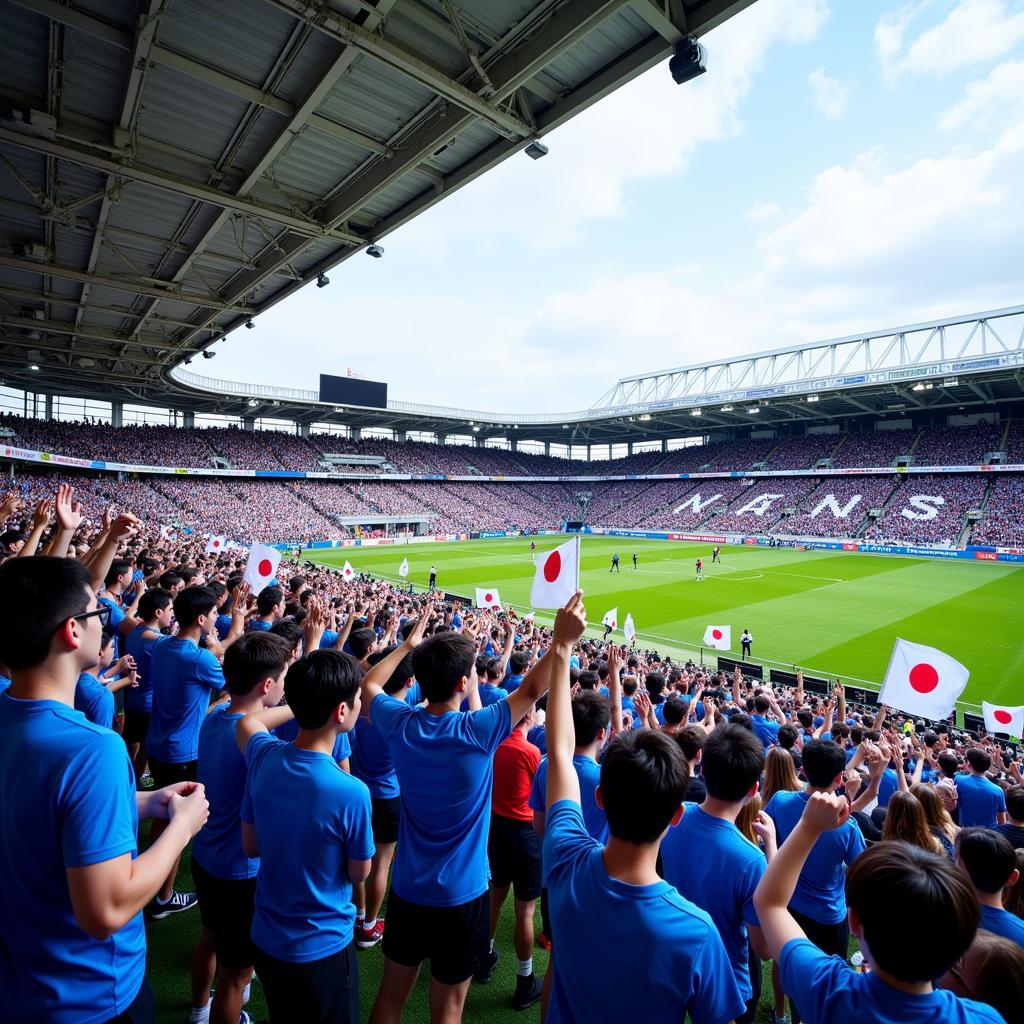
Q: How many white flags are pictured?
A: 11